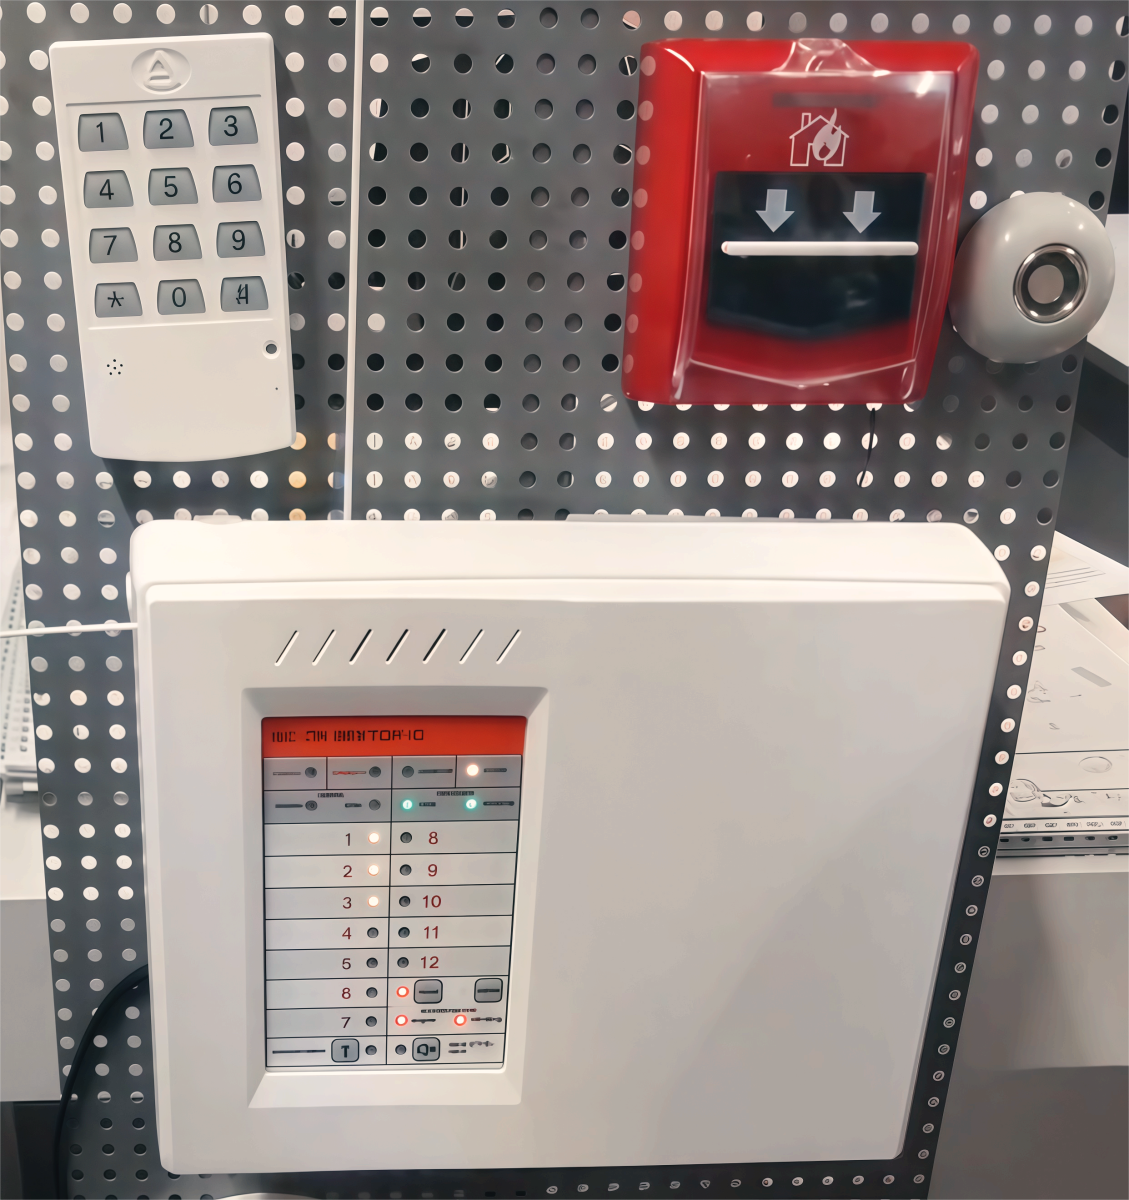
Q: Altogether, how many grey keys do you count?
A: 12